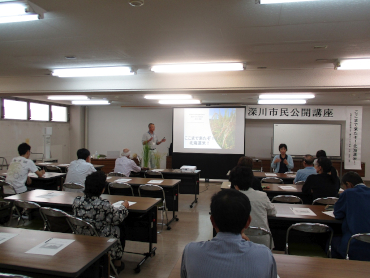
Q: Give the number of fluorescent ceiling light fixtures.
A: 11